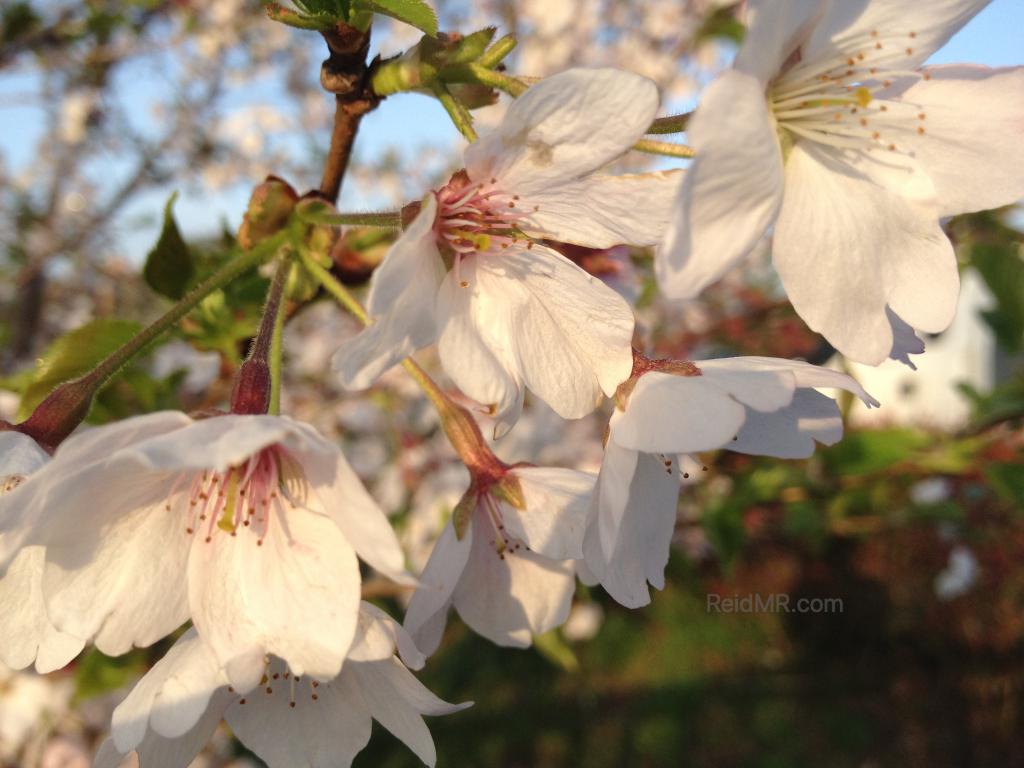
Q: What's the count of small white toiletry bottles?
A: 0